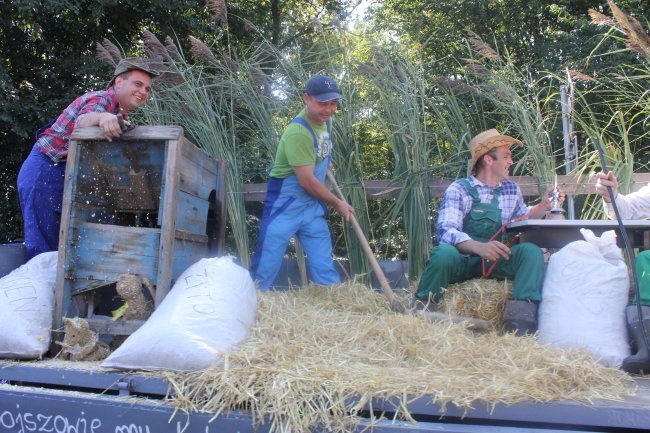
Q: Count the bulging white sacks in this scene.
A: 3